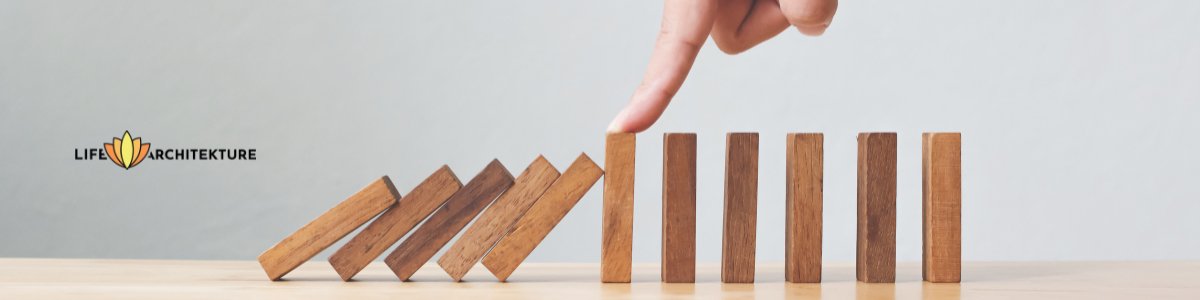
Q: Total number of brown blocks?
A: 11